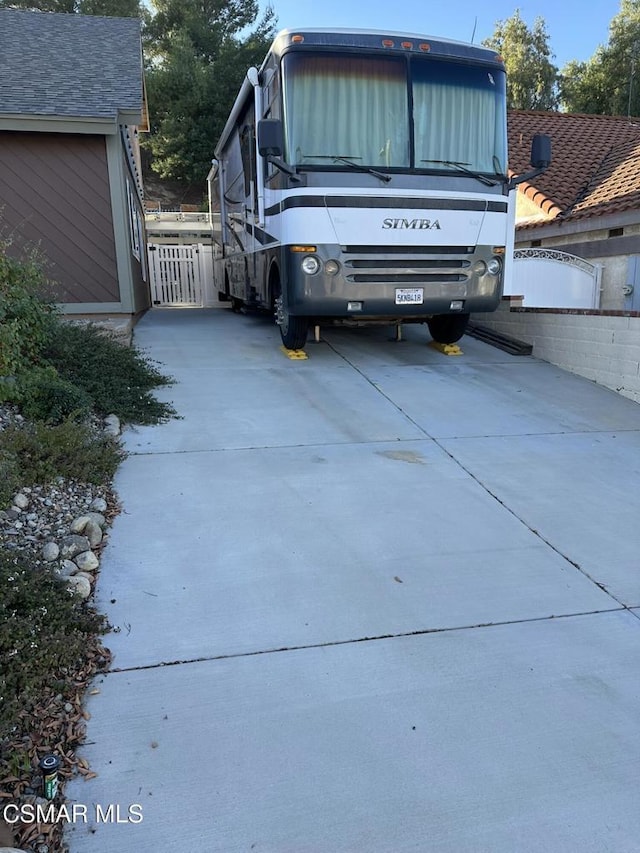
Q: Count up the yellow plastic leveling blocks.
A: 2